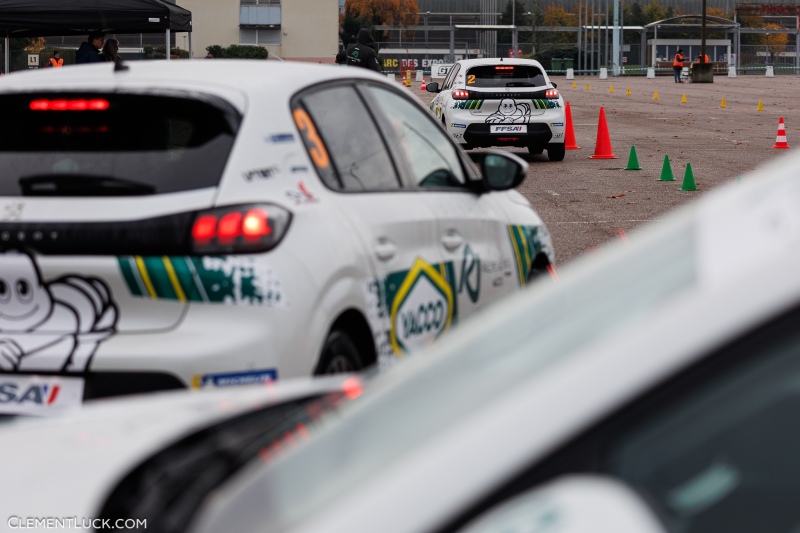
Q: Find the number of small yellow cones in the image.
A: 8